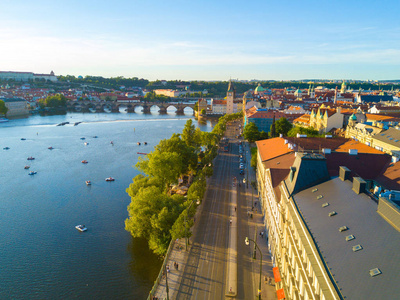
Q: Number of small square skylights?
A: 8